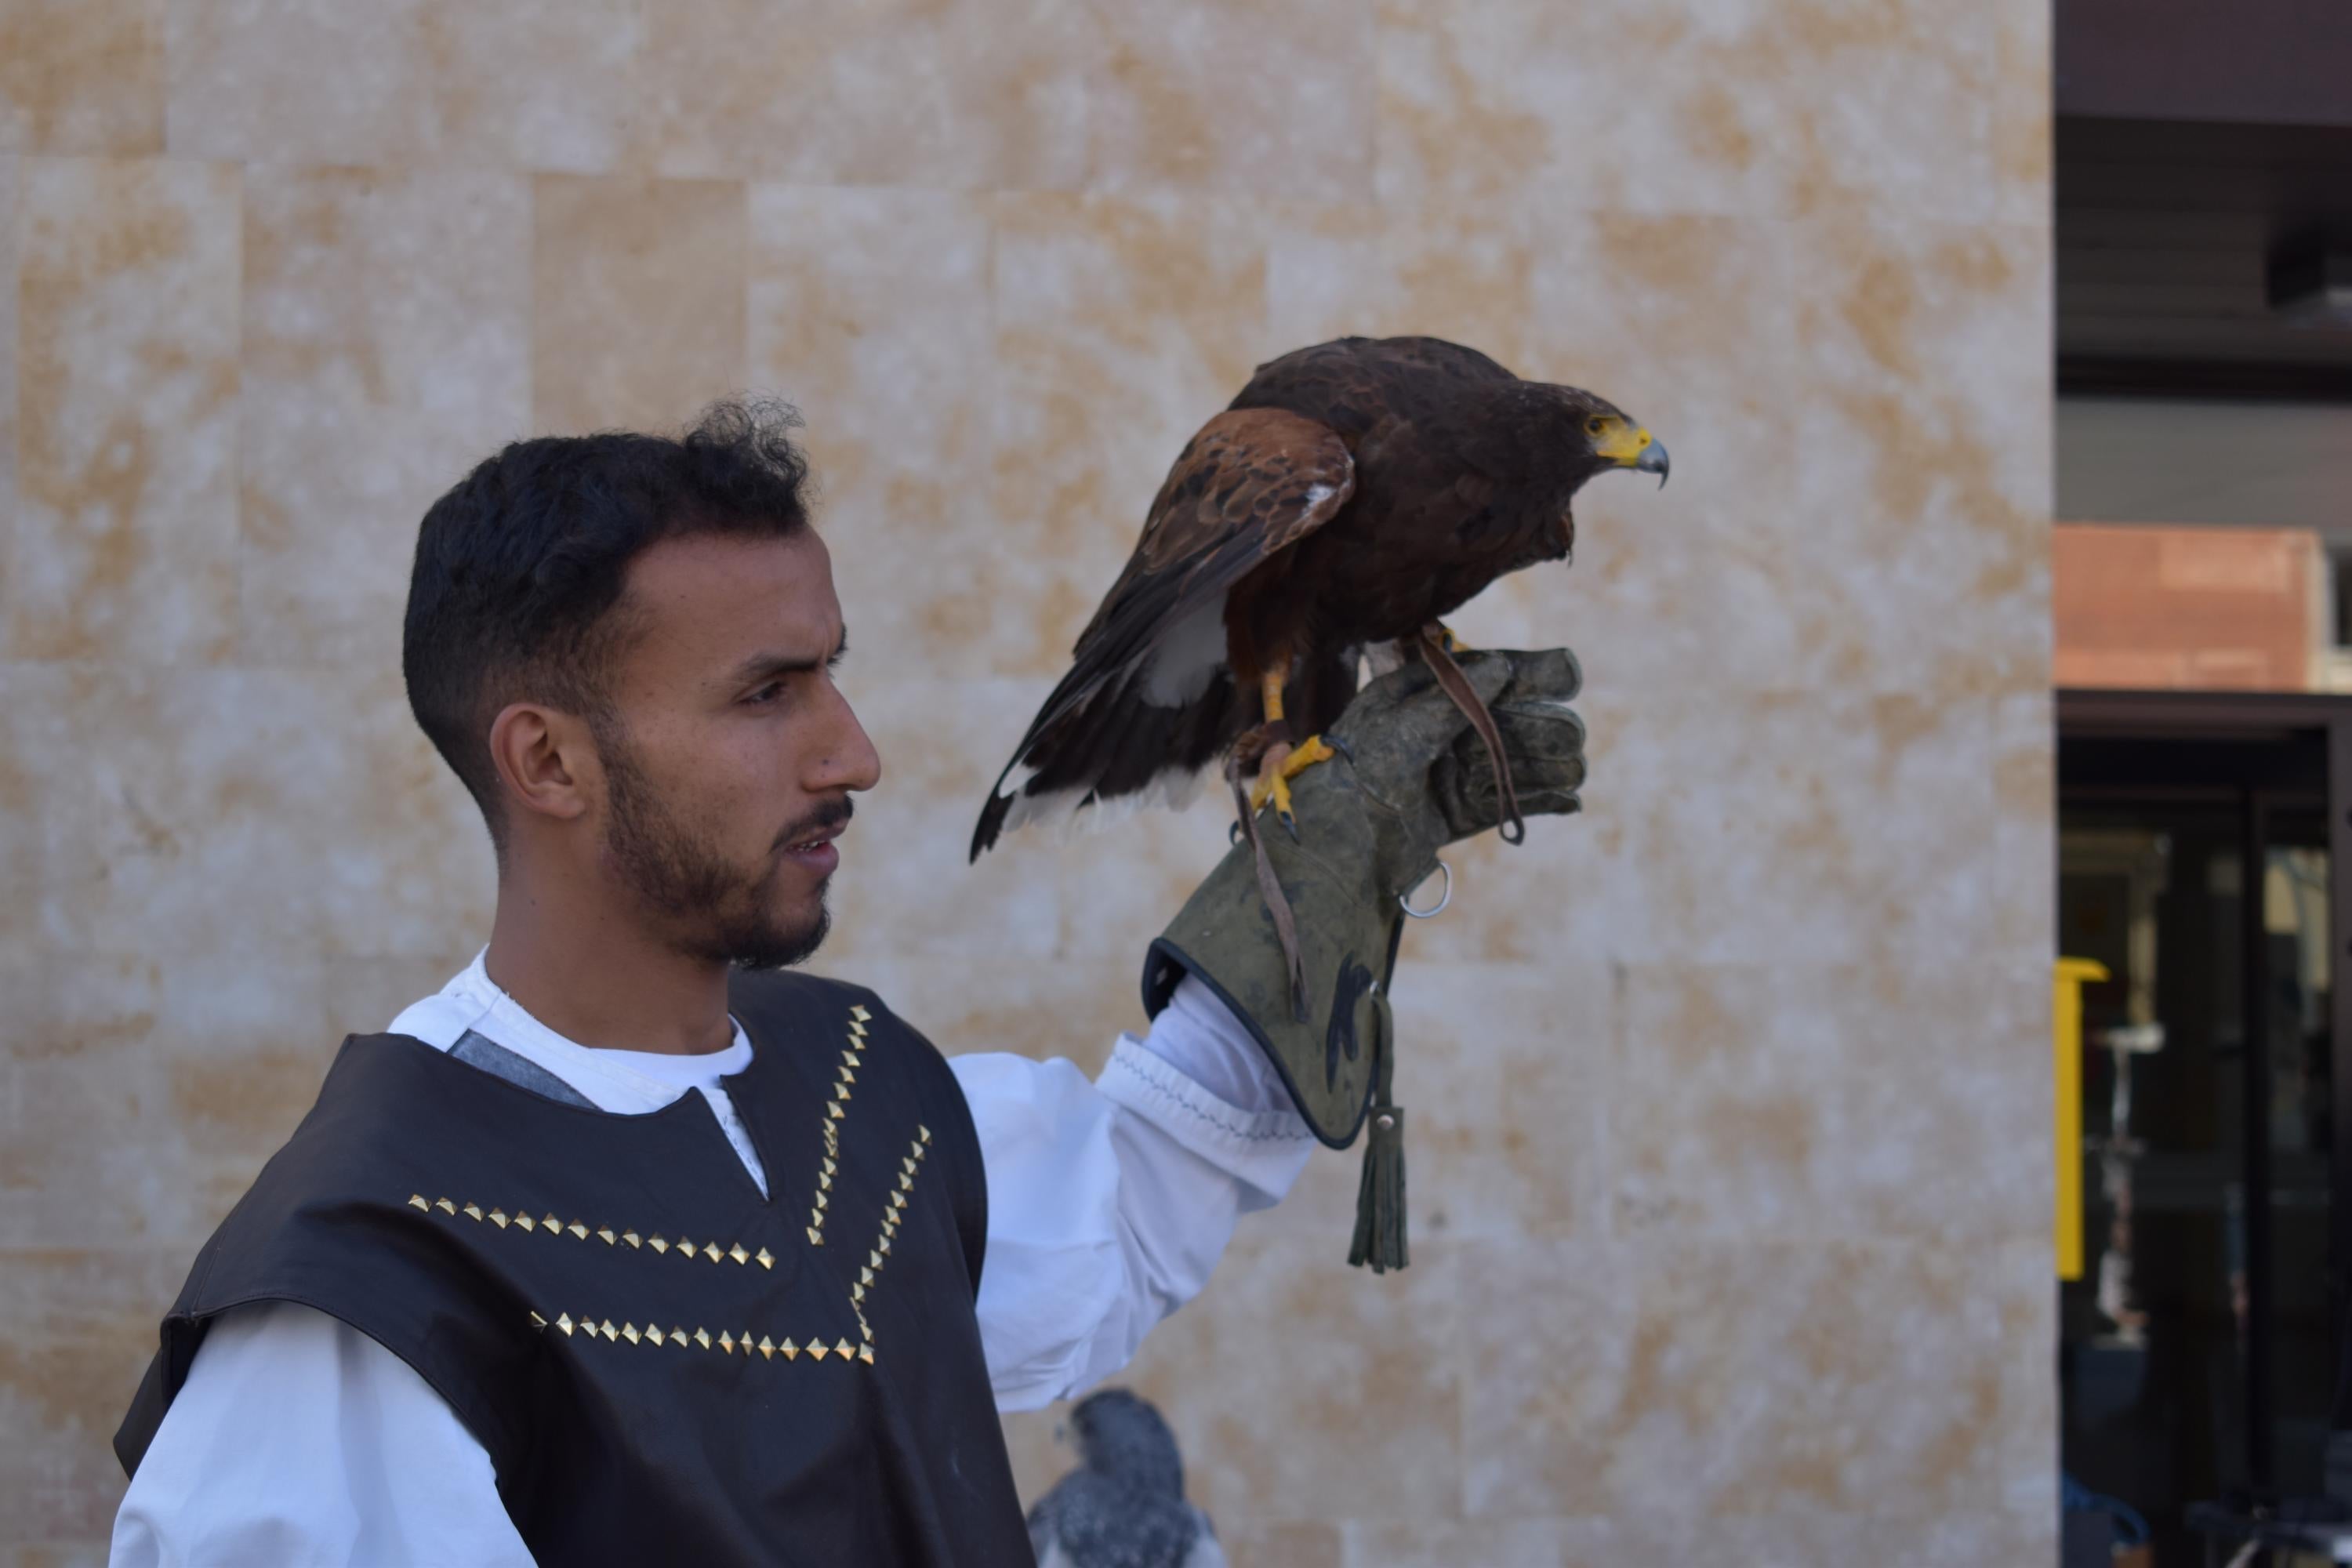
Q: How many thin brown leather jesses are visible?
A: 2